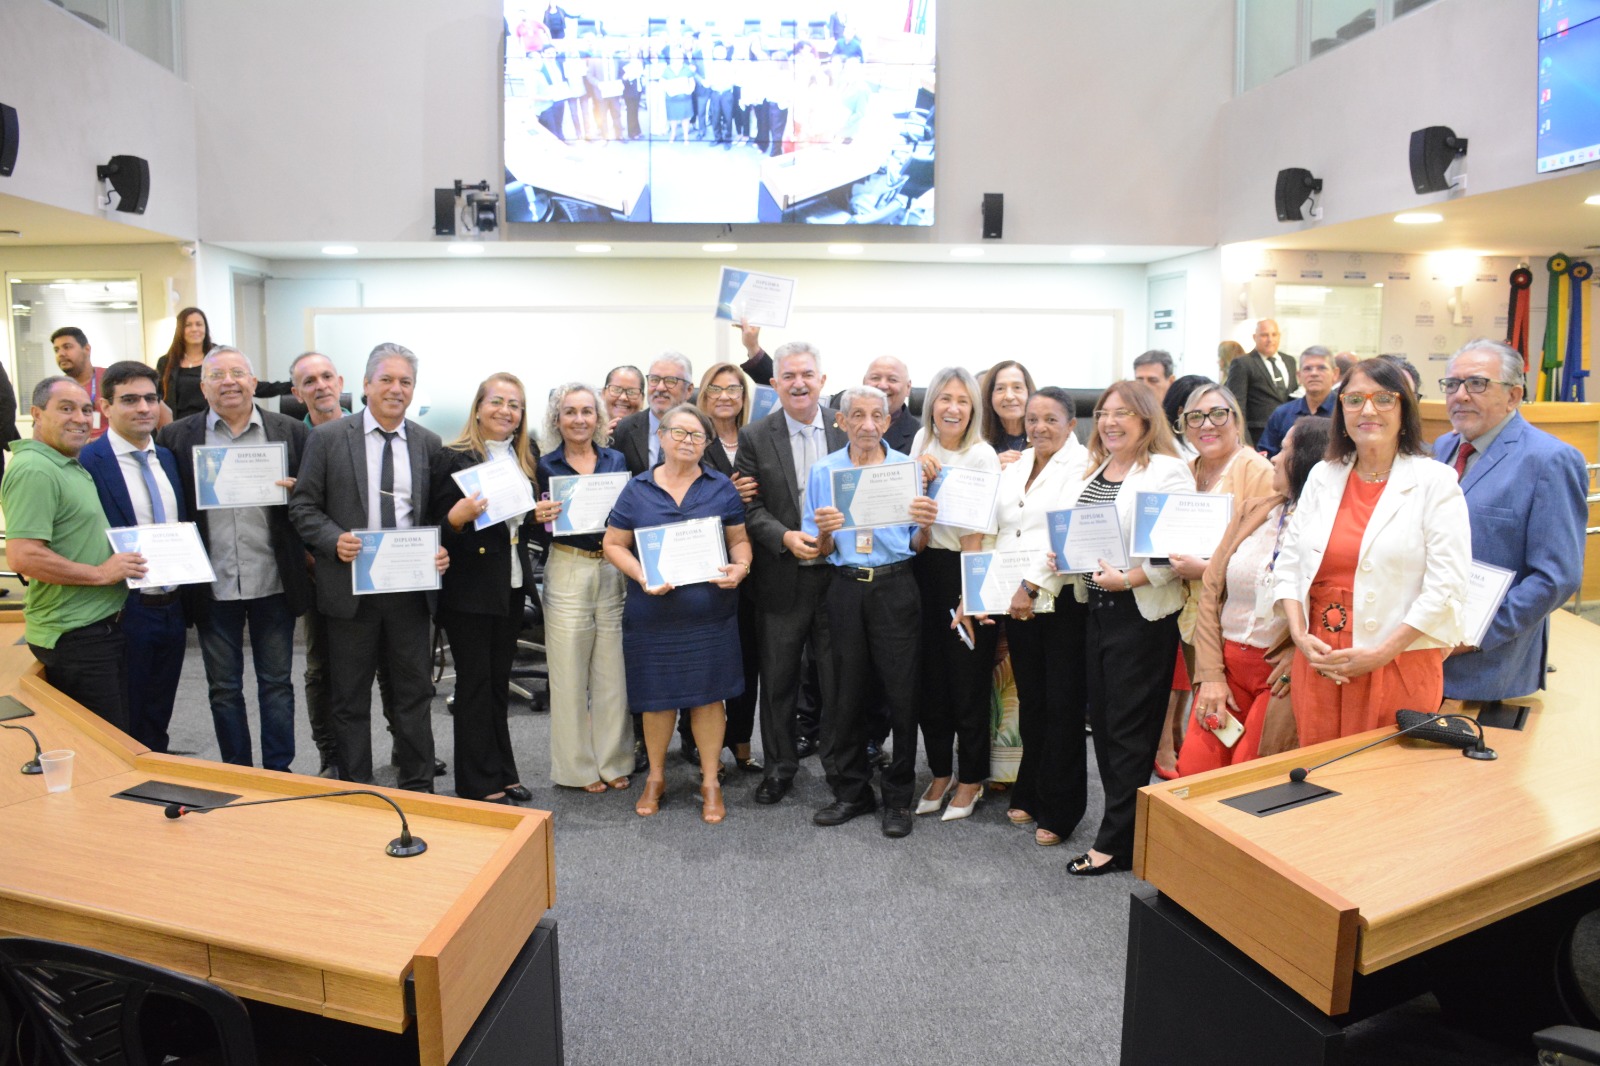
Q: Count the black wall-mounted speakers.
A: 6